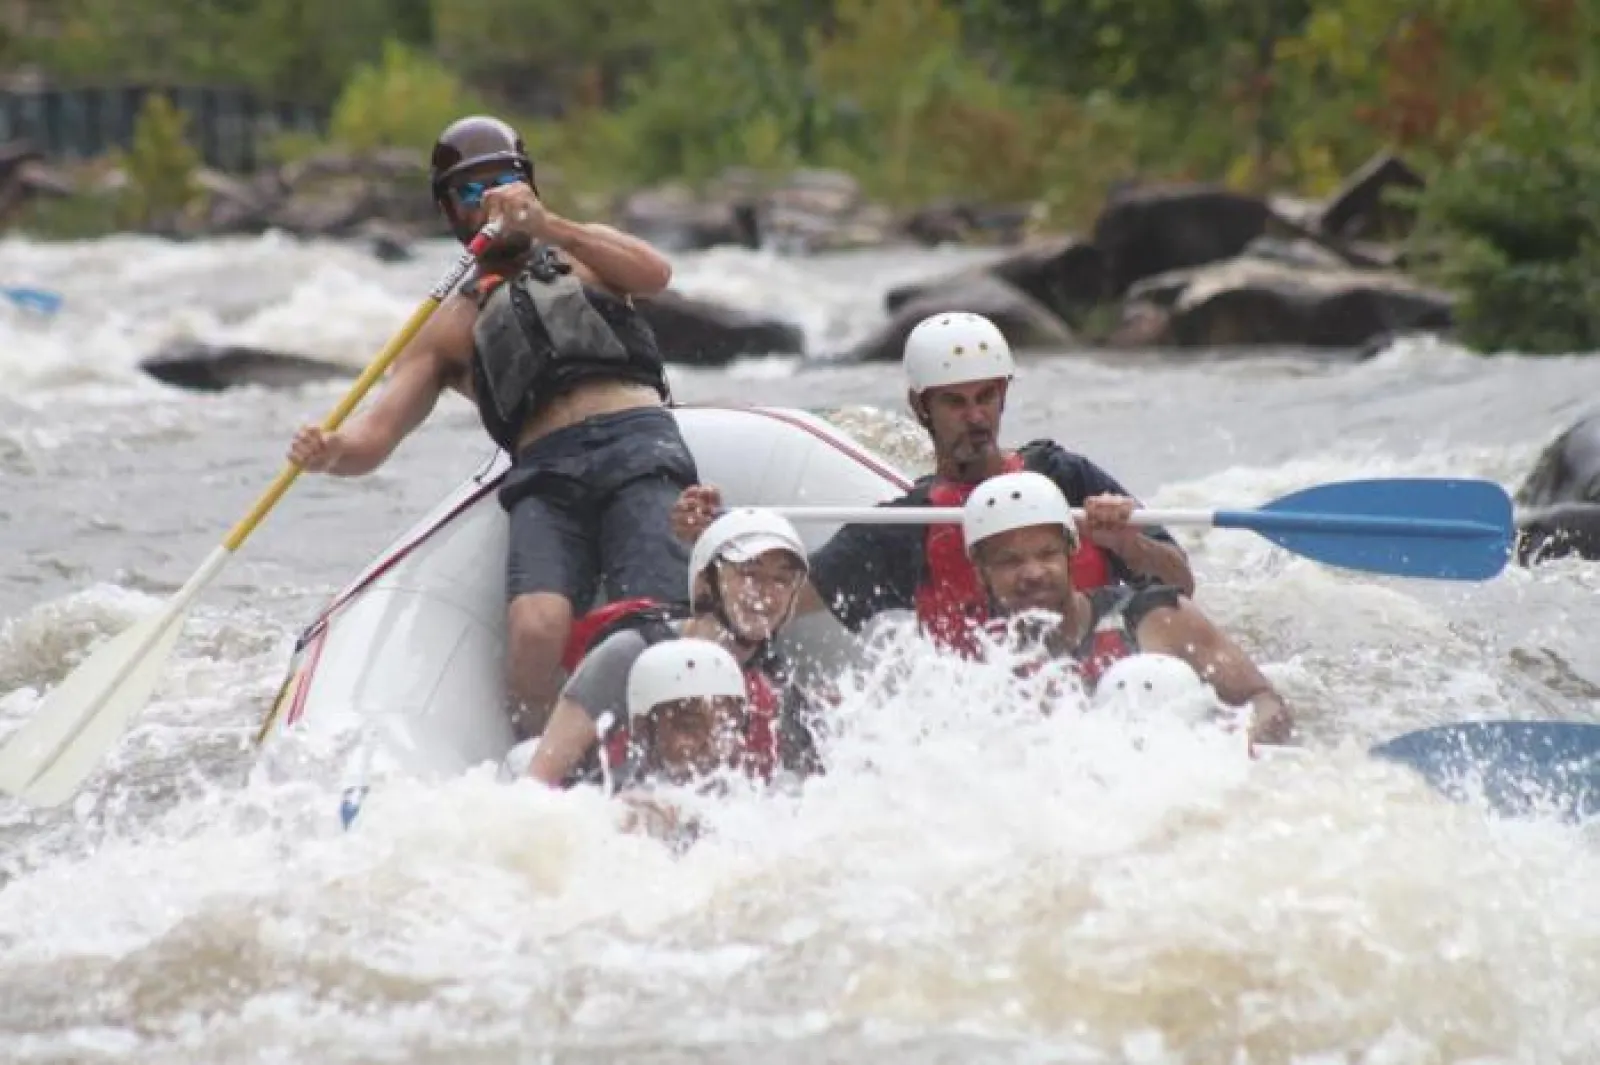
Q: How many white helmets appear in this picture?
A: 5